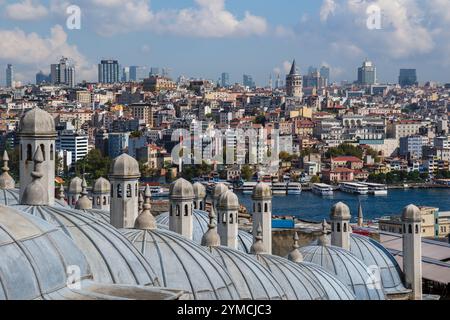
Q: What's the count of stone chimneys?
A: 11